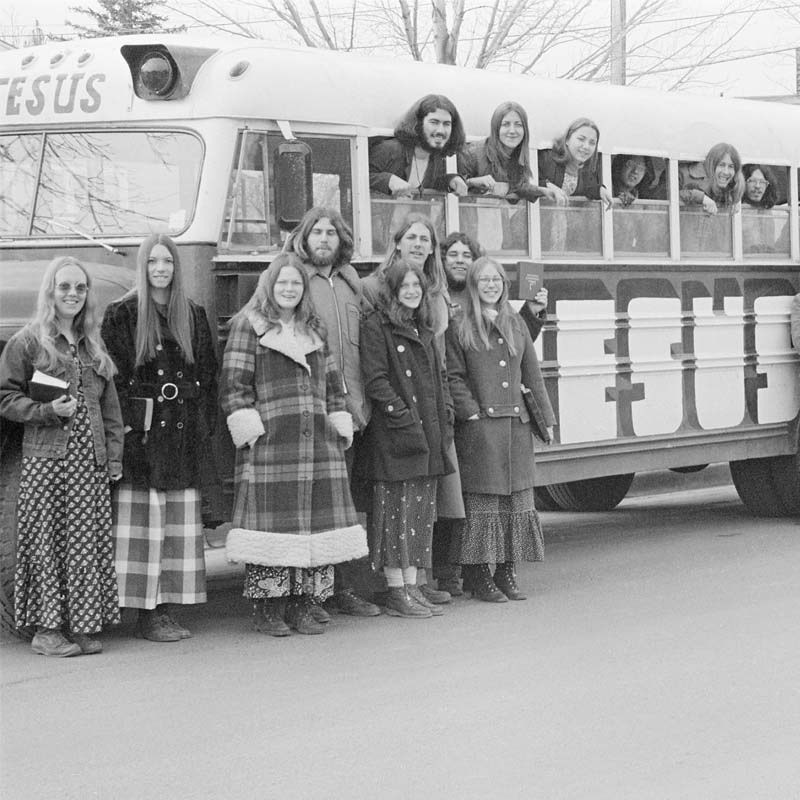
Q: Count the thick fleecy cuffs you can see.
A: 2